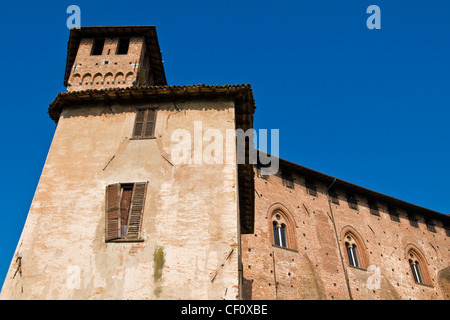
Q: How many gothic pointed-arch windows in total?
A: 3